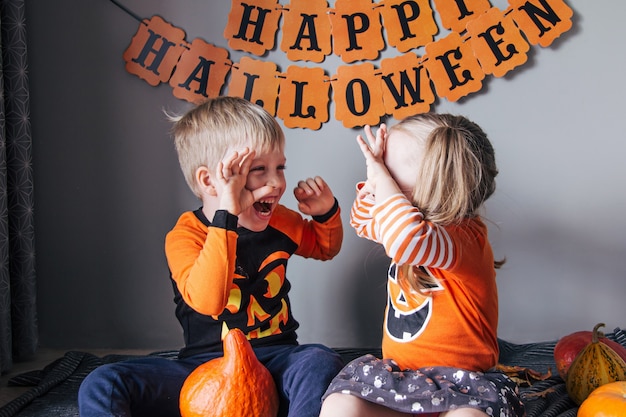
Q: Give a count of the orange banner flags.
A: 14